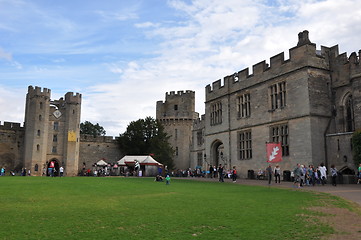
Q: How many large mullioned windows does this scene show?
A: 5